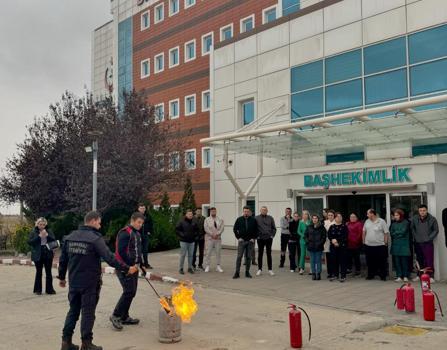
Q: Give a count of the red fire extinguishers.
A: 5